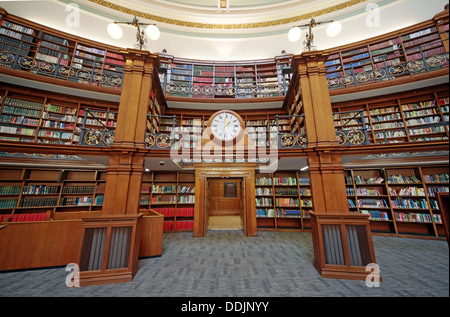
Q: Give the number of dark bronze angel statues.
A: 0